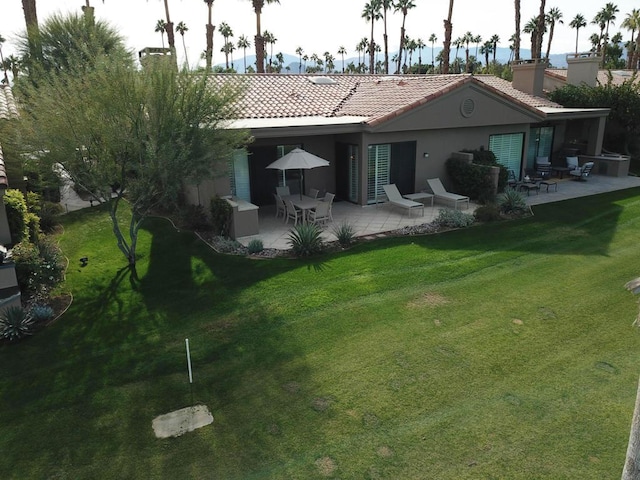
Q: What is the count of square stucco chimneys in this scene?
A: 3